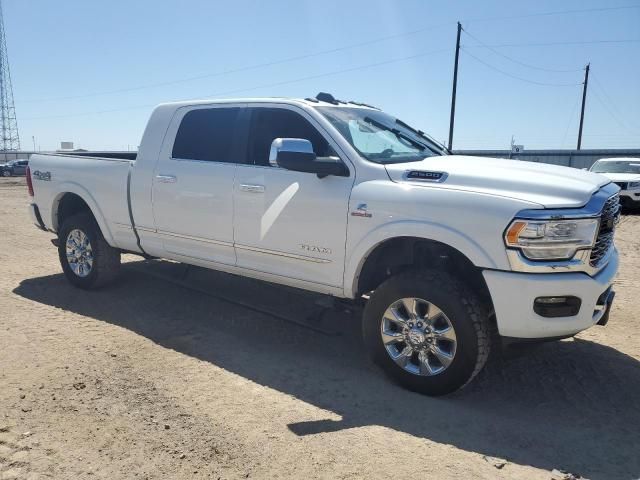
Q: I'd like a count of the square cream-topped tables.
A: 0